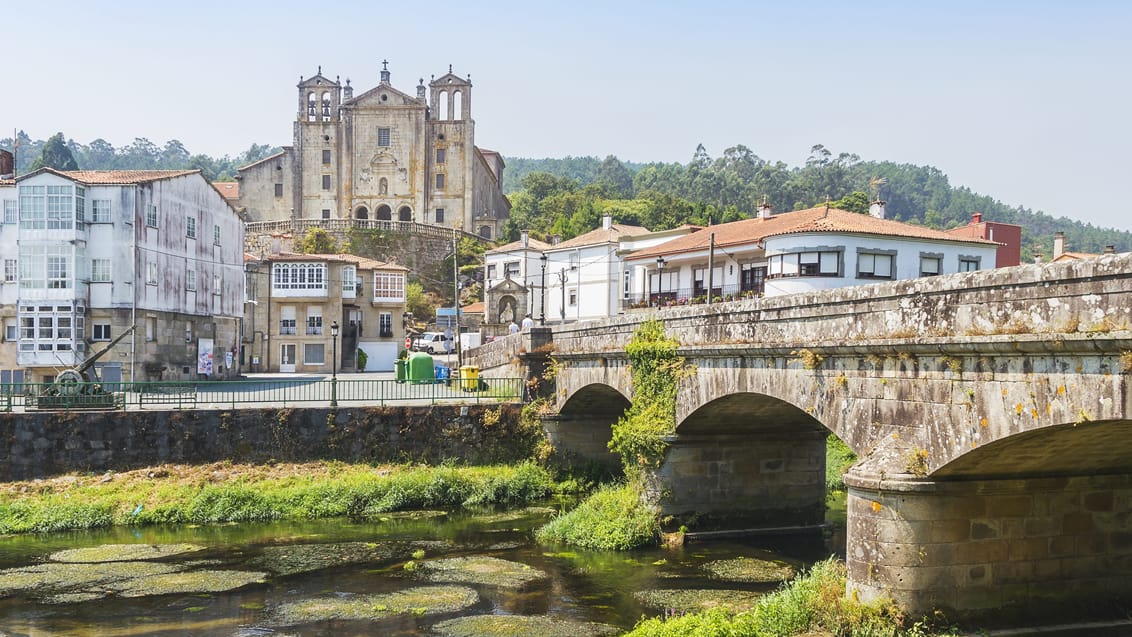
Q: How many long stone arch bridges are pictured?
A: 1